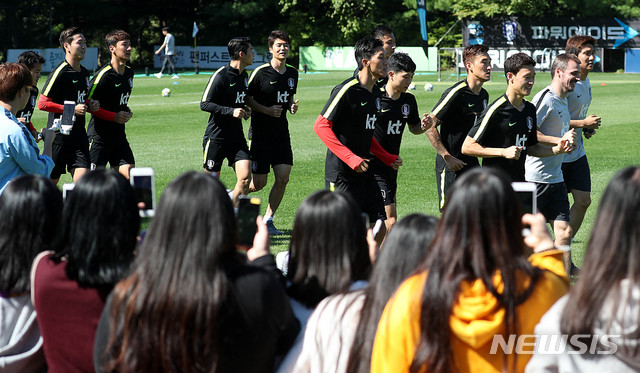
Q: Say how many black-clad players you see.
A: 10